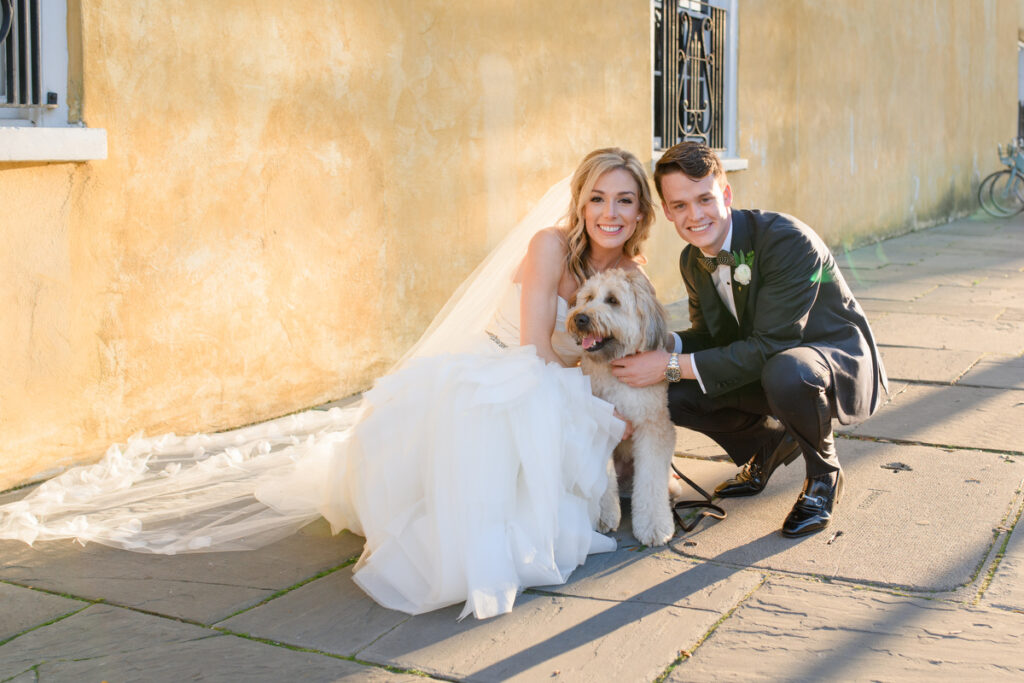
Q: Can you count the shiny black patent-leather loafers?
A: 2